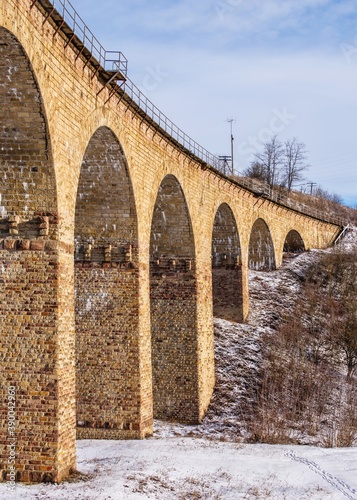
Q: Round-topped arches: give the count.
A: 6